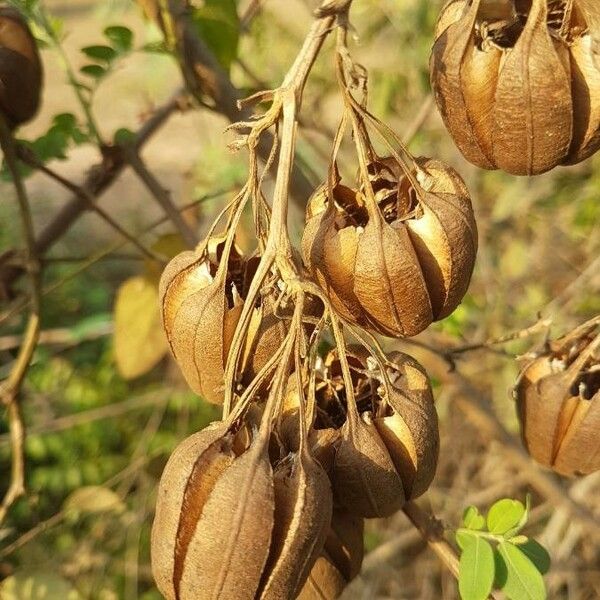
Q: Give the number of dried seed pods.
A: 8